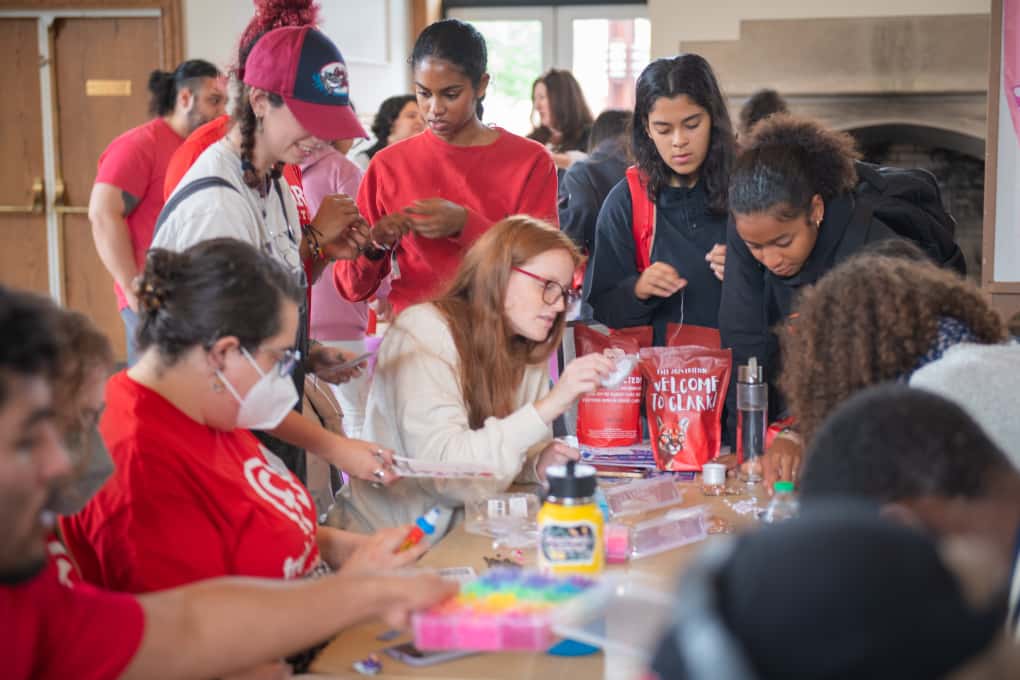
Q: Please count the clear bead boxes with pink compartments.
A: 1